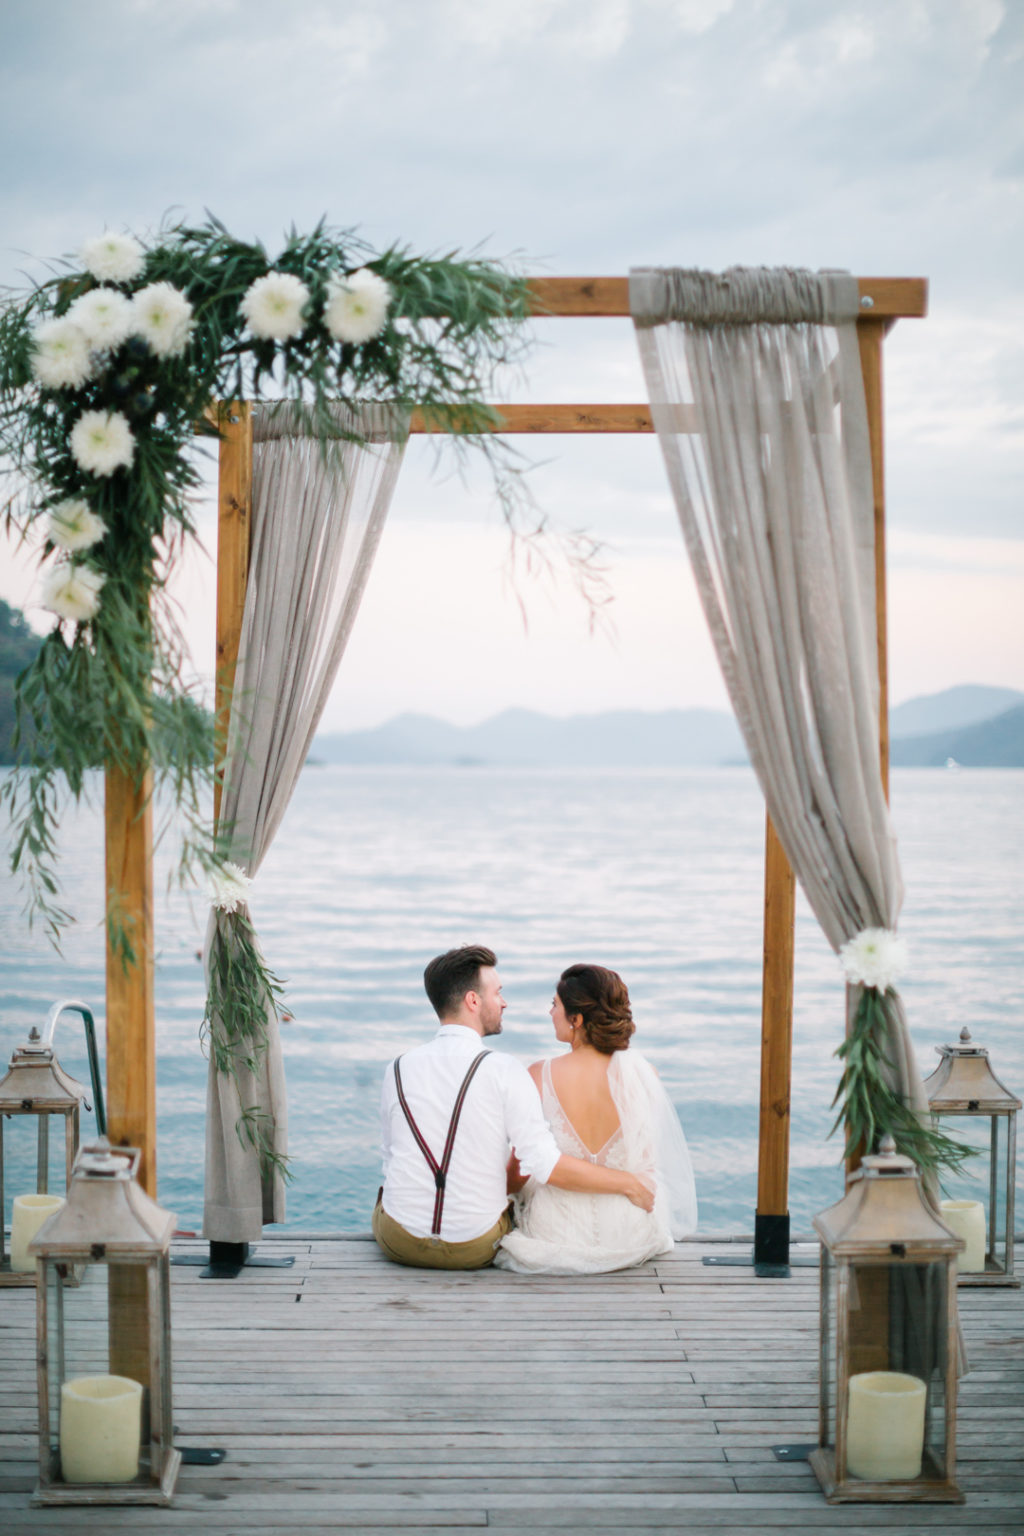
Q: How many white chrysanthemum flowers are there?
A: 11